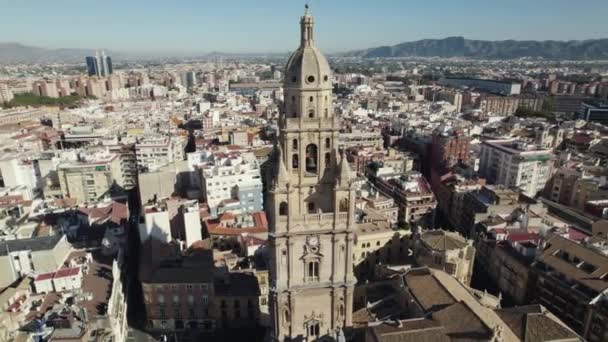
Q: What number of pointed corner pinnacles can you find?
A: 2